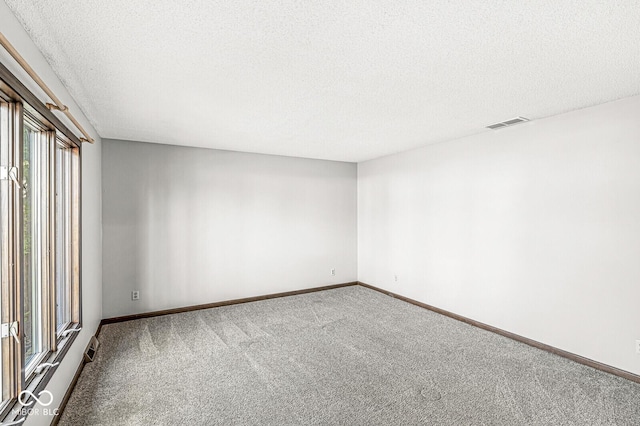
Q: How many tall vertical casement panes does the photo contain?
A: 3